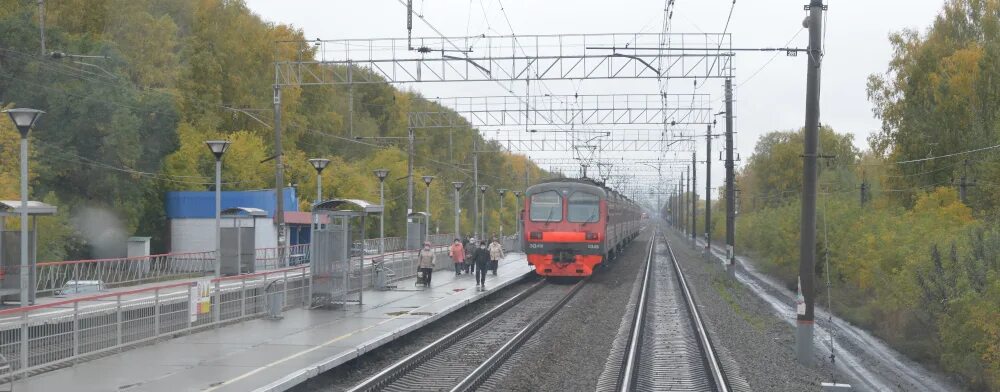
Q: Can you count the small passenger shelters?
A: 4